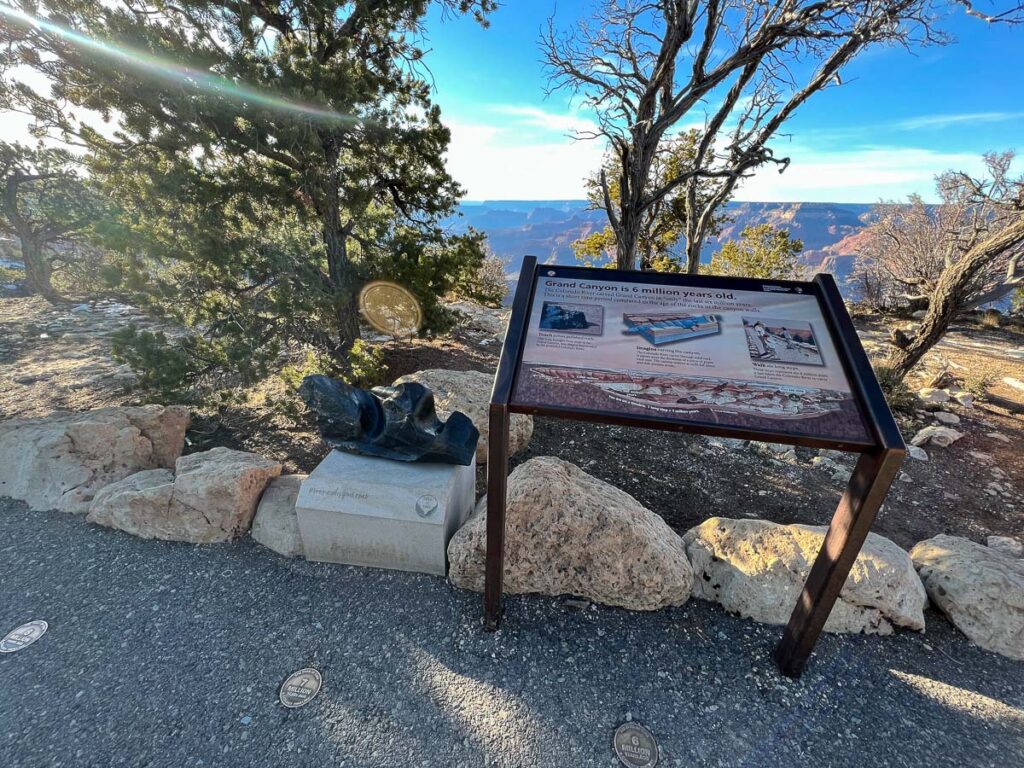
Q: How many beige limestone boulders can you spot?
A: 7